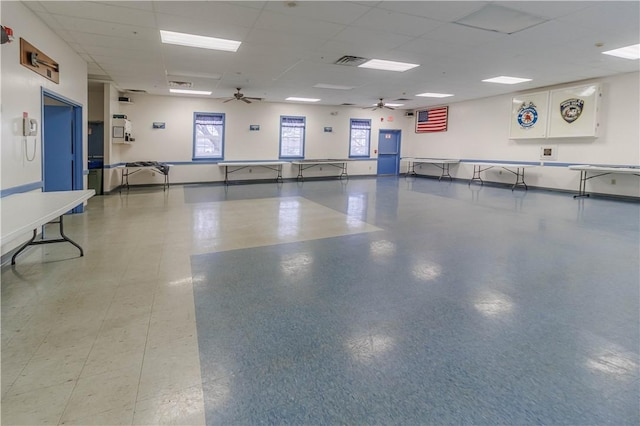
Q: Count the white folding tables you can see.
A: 7